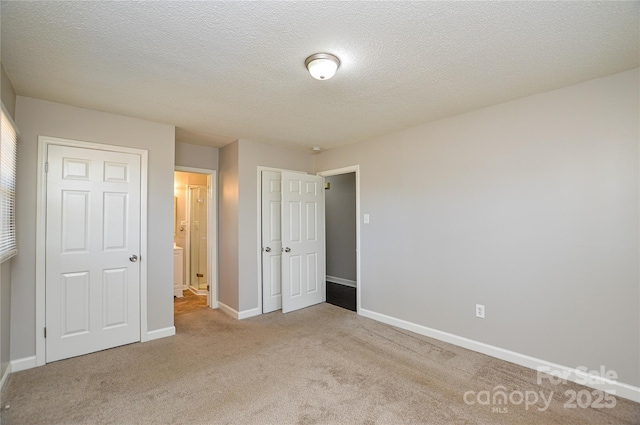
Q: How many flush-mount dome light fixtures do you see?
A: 1